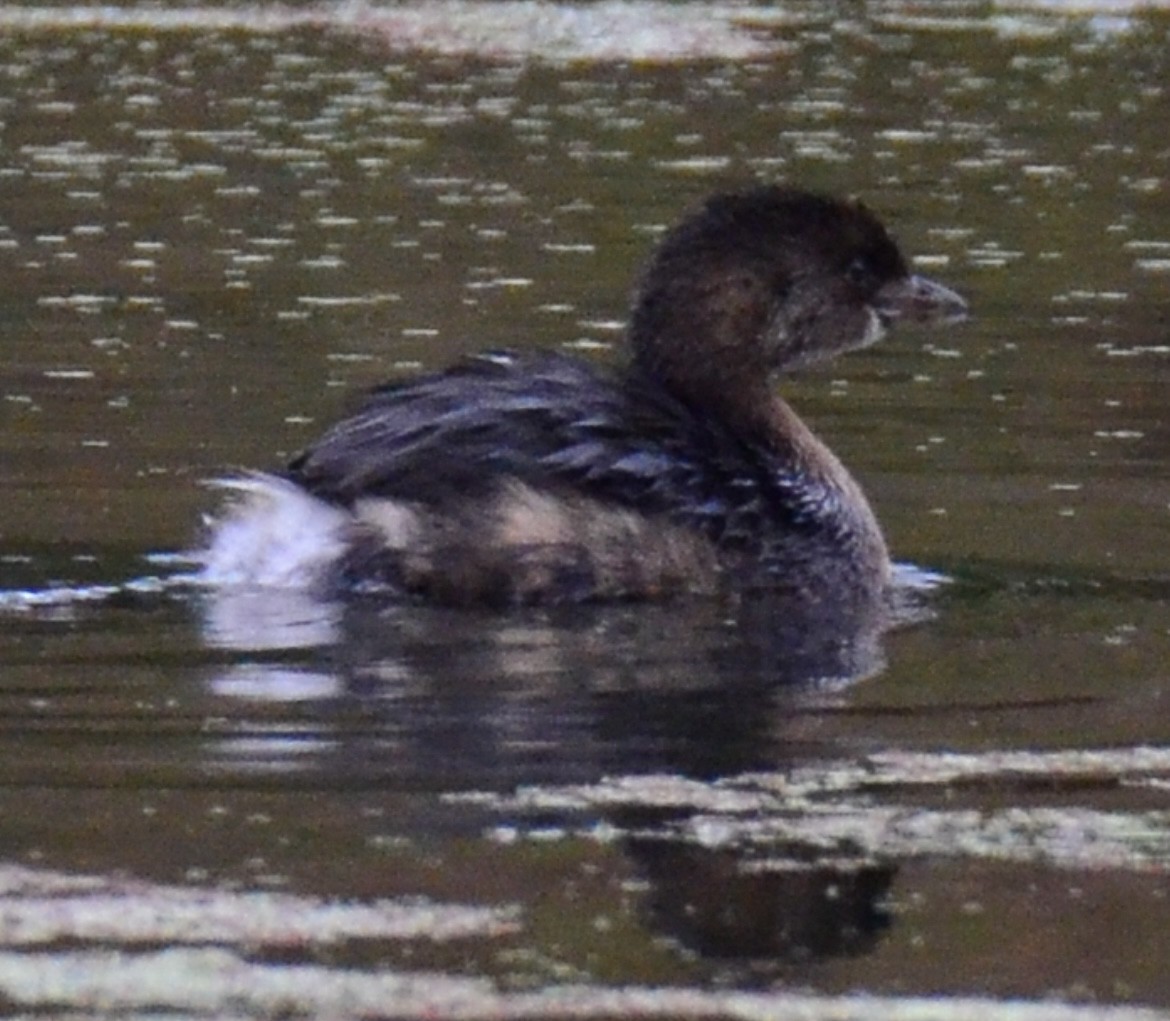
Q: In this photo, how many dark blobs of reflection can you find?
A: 2